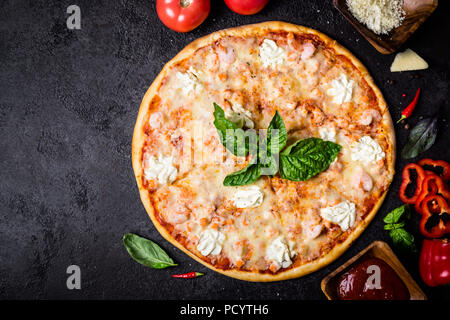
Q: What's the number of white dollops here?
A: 11